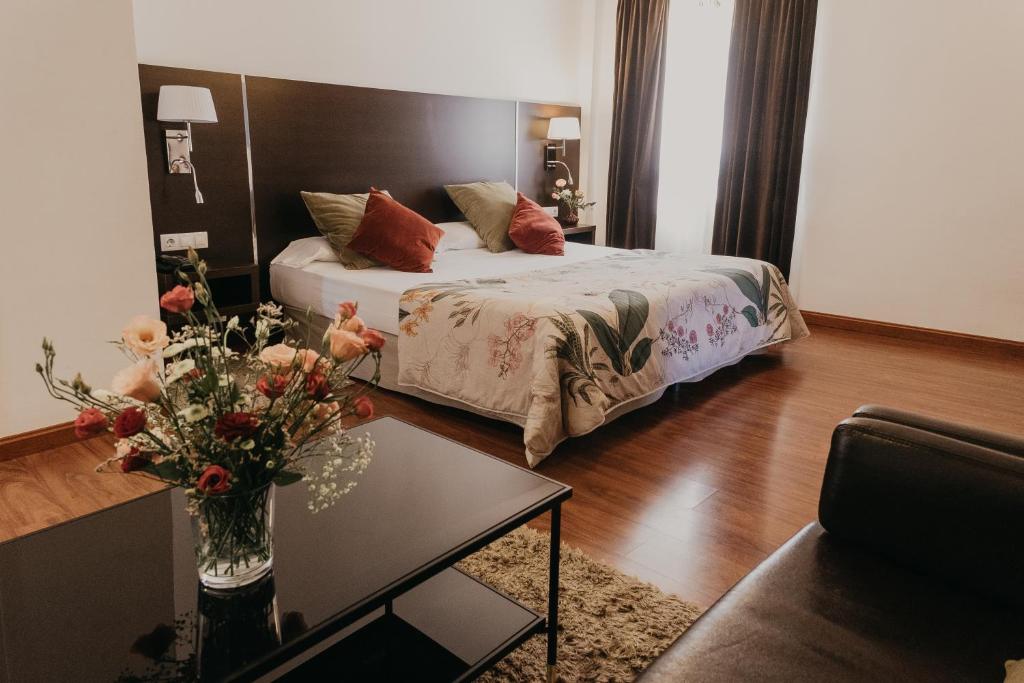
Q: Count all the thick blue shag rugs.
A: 0